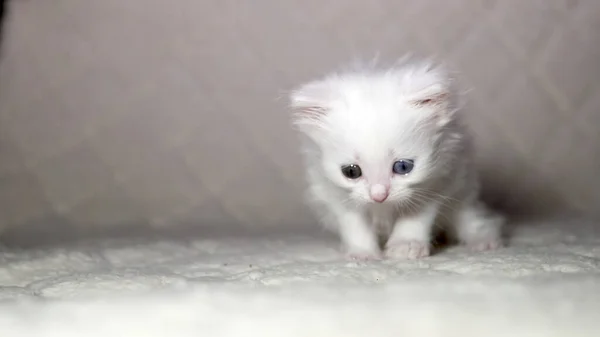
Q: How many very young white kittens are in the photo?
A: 1